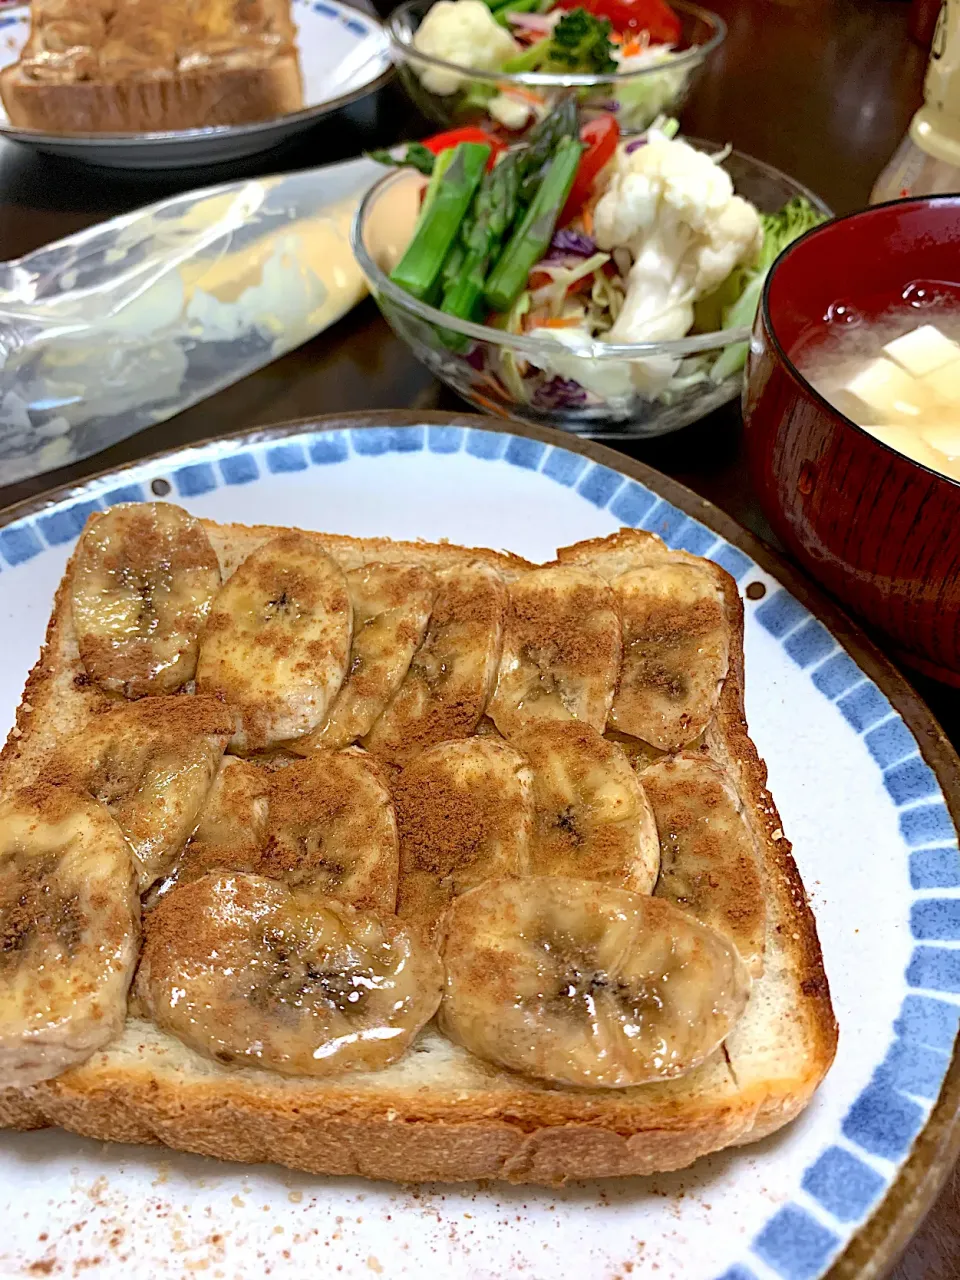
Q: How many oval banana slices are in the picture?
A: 15